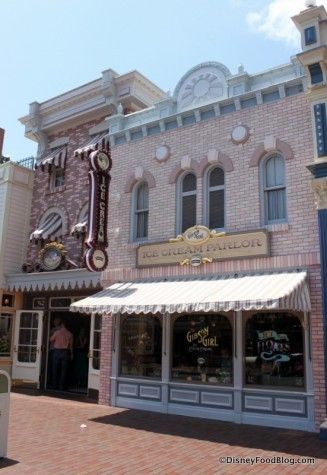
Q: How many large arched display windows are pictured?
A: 3